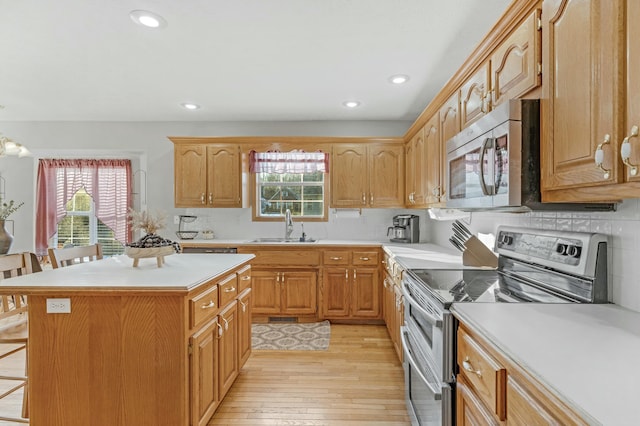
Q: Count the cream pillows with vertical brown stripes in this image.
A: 0